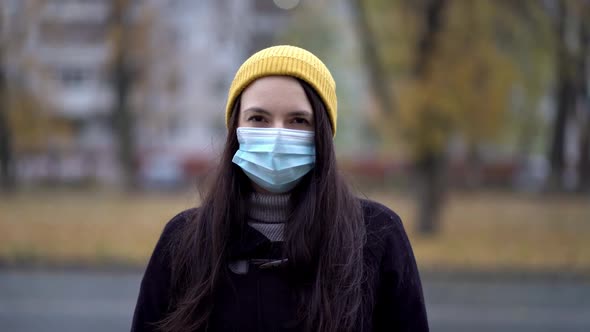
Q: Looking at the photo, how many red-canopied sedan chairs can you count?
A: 0